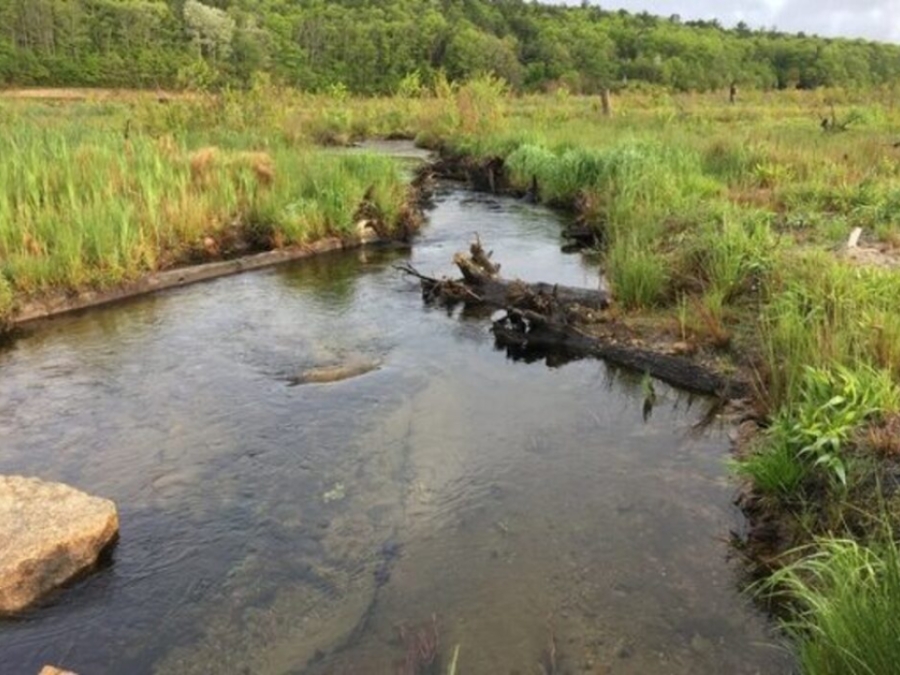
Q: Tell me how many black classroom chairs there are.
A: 0